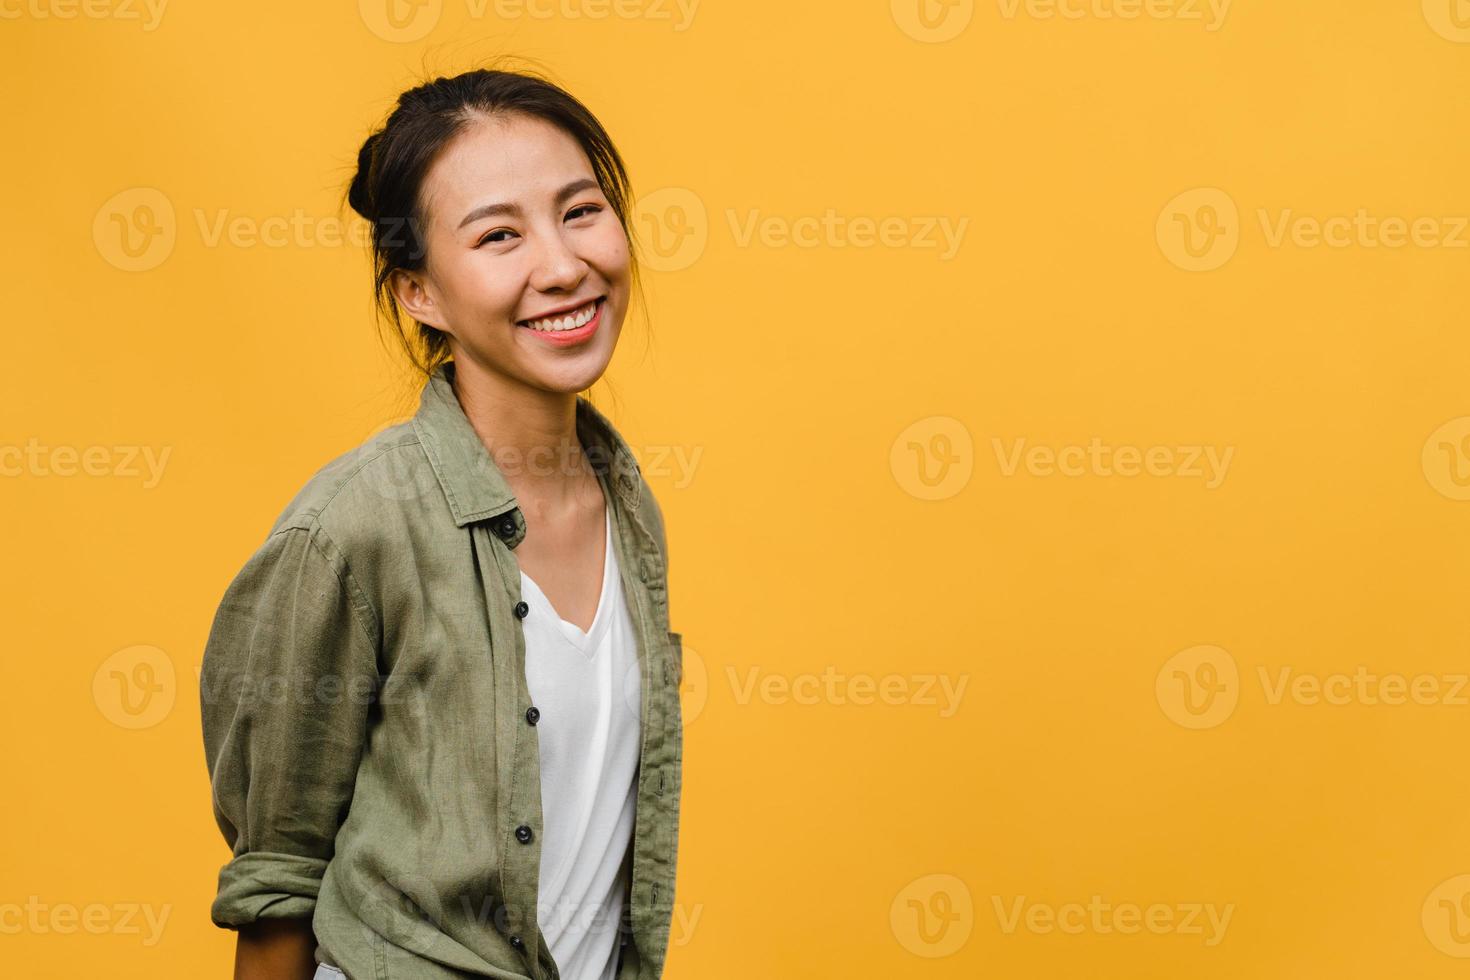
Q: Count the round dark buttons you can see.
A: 5